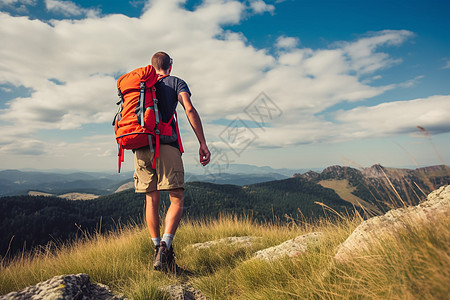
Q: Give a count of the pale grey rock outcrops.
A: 5